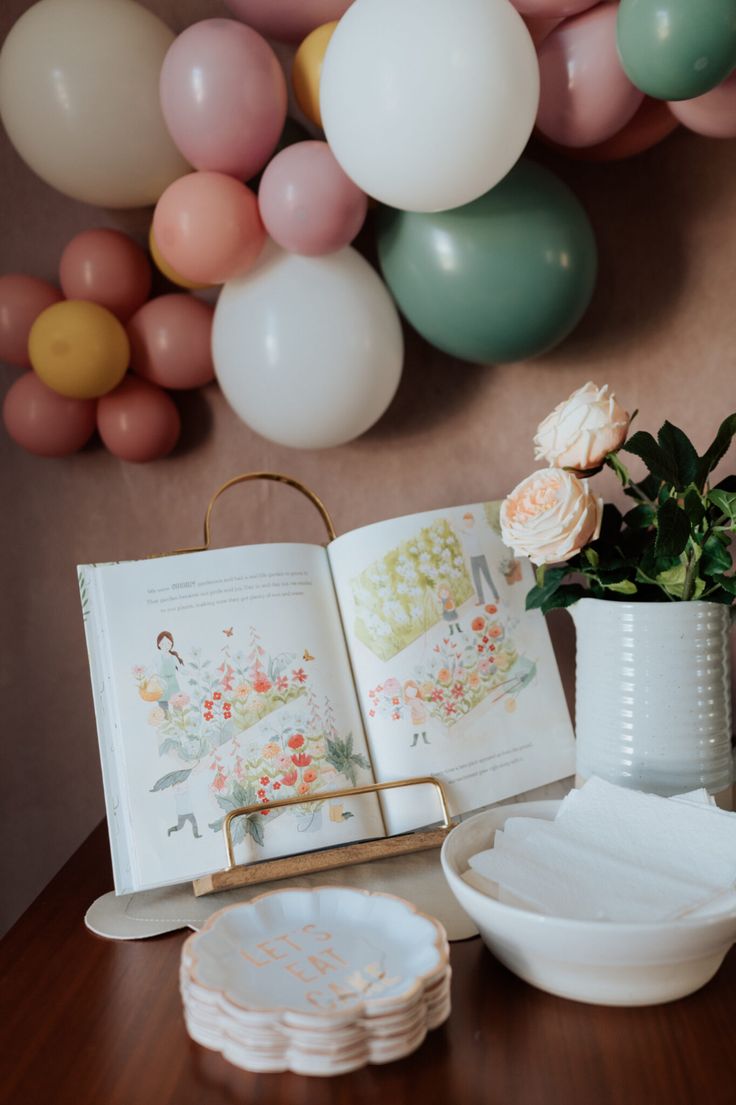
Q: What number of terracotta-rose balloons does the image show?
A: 5